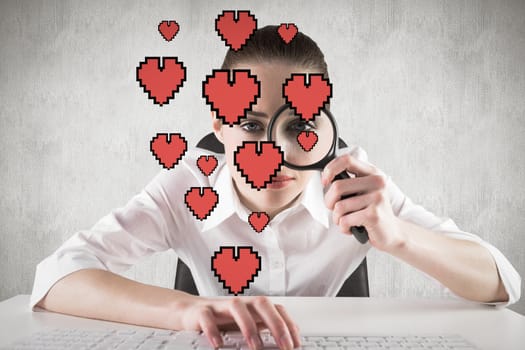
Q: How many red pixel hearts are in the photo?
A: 13